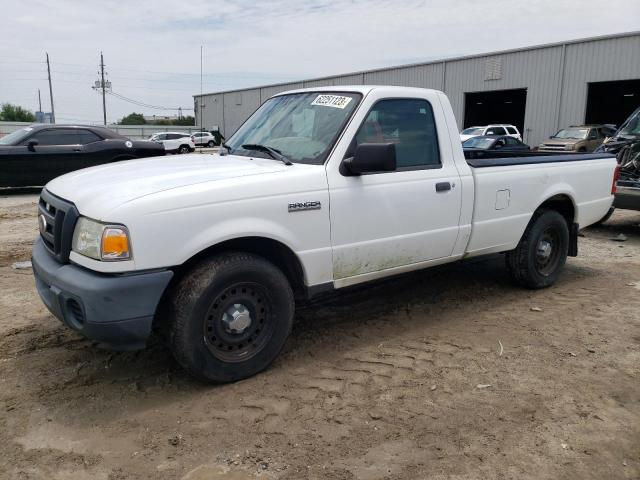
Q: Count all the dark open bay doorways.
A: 2